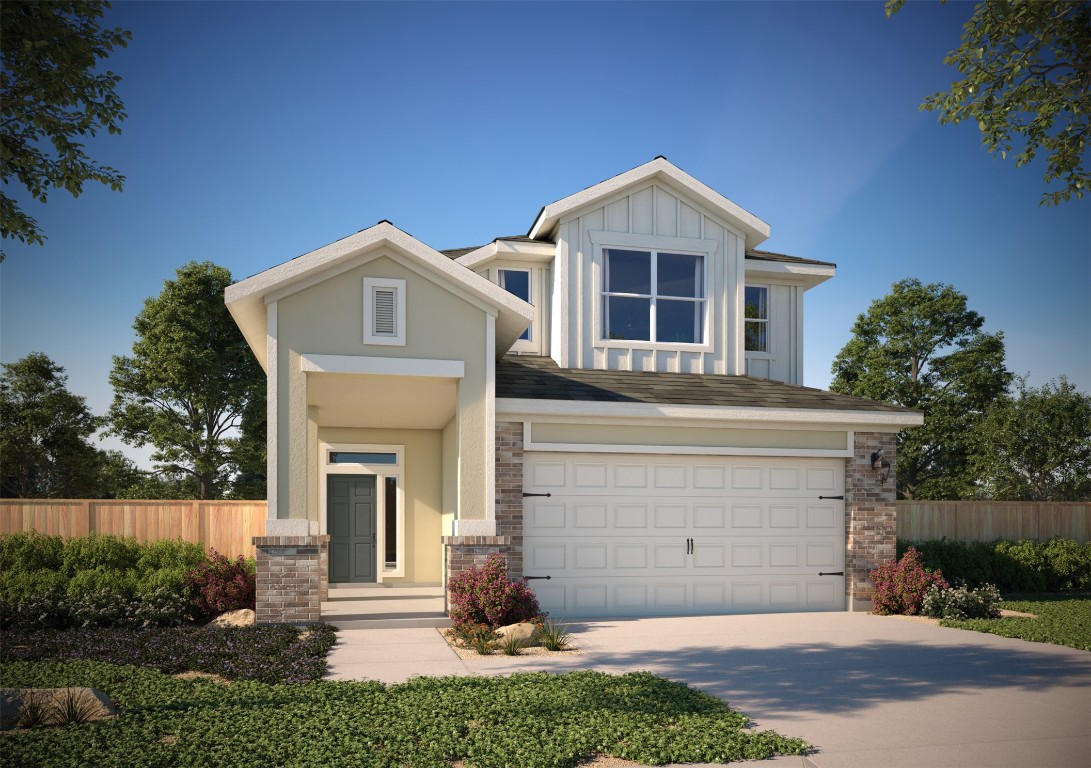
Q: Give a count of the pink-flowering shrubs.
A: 3